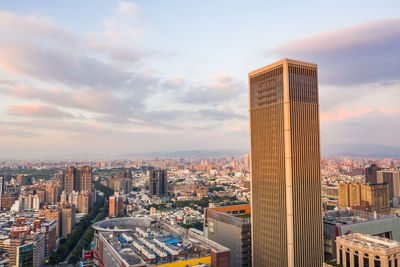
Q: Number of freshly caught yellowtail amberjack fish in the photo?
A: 0